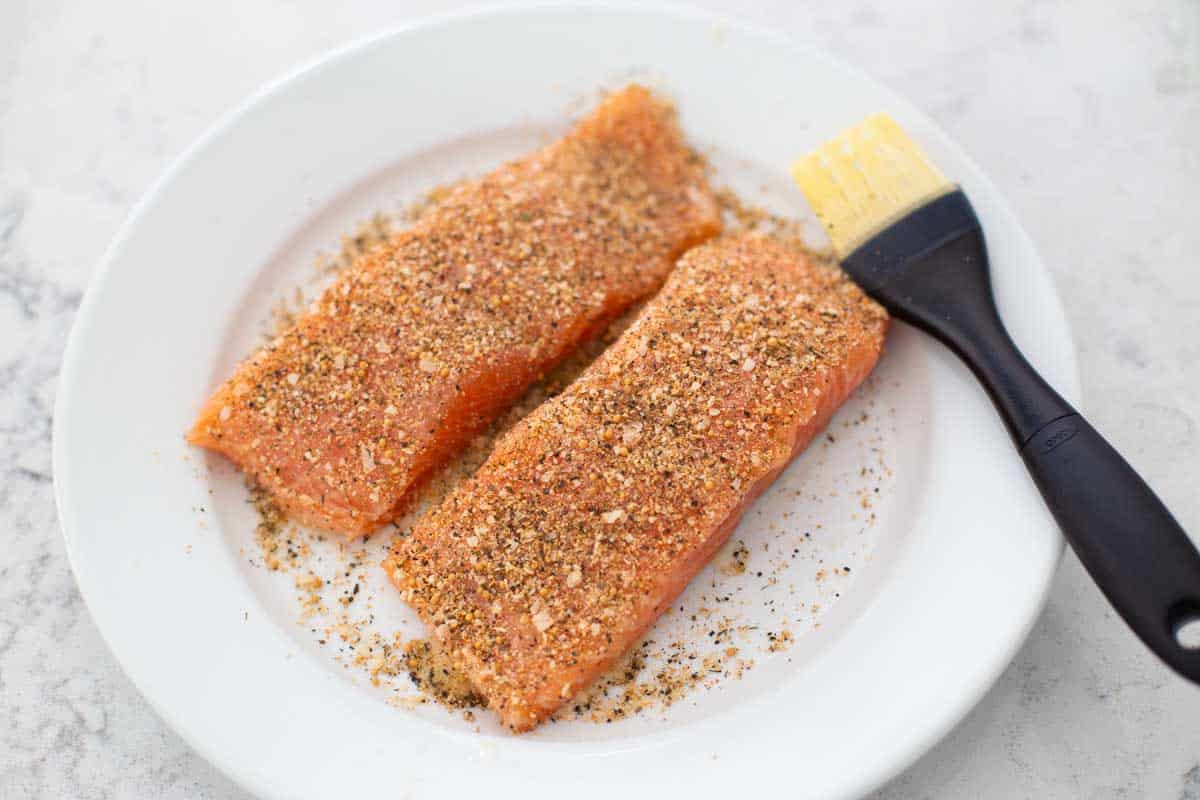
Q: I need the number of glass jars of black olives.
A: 0